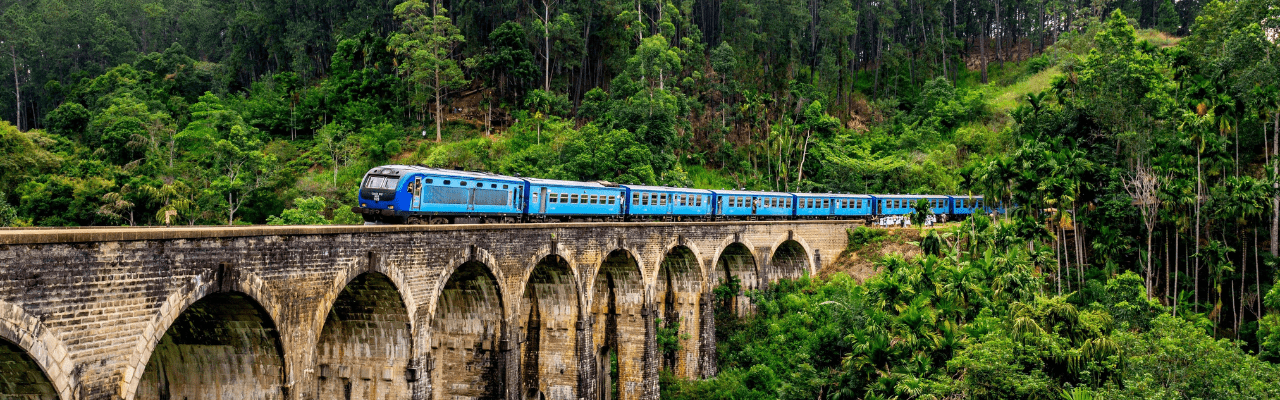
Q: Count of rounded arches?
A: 9